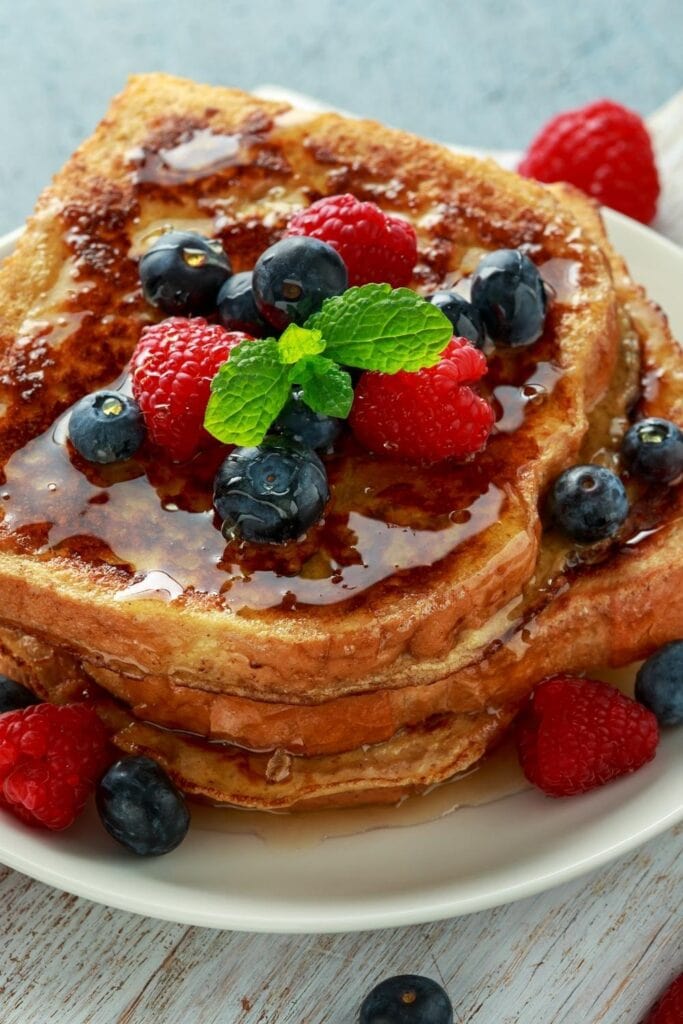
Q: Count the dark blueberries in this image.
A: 14